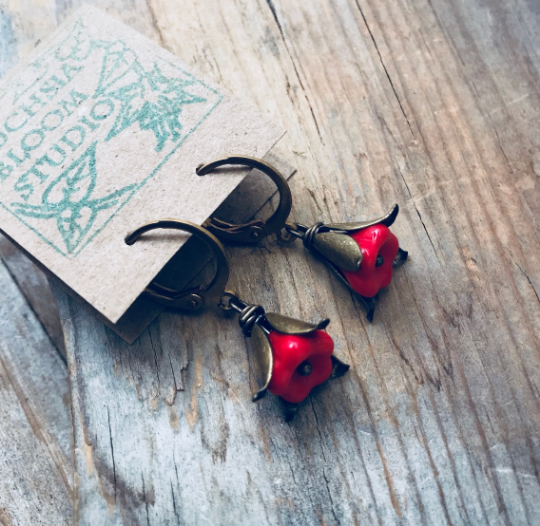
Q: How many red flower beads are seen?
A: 2